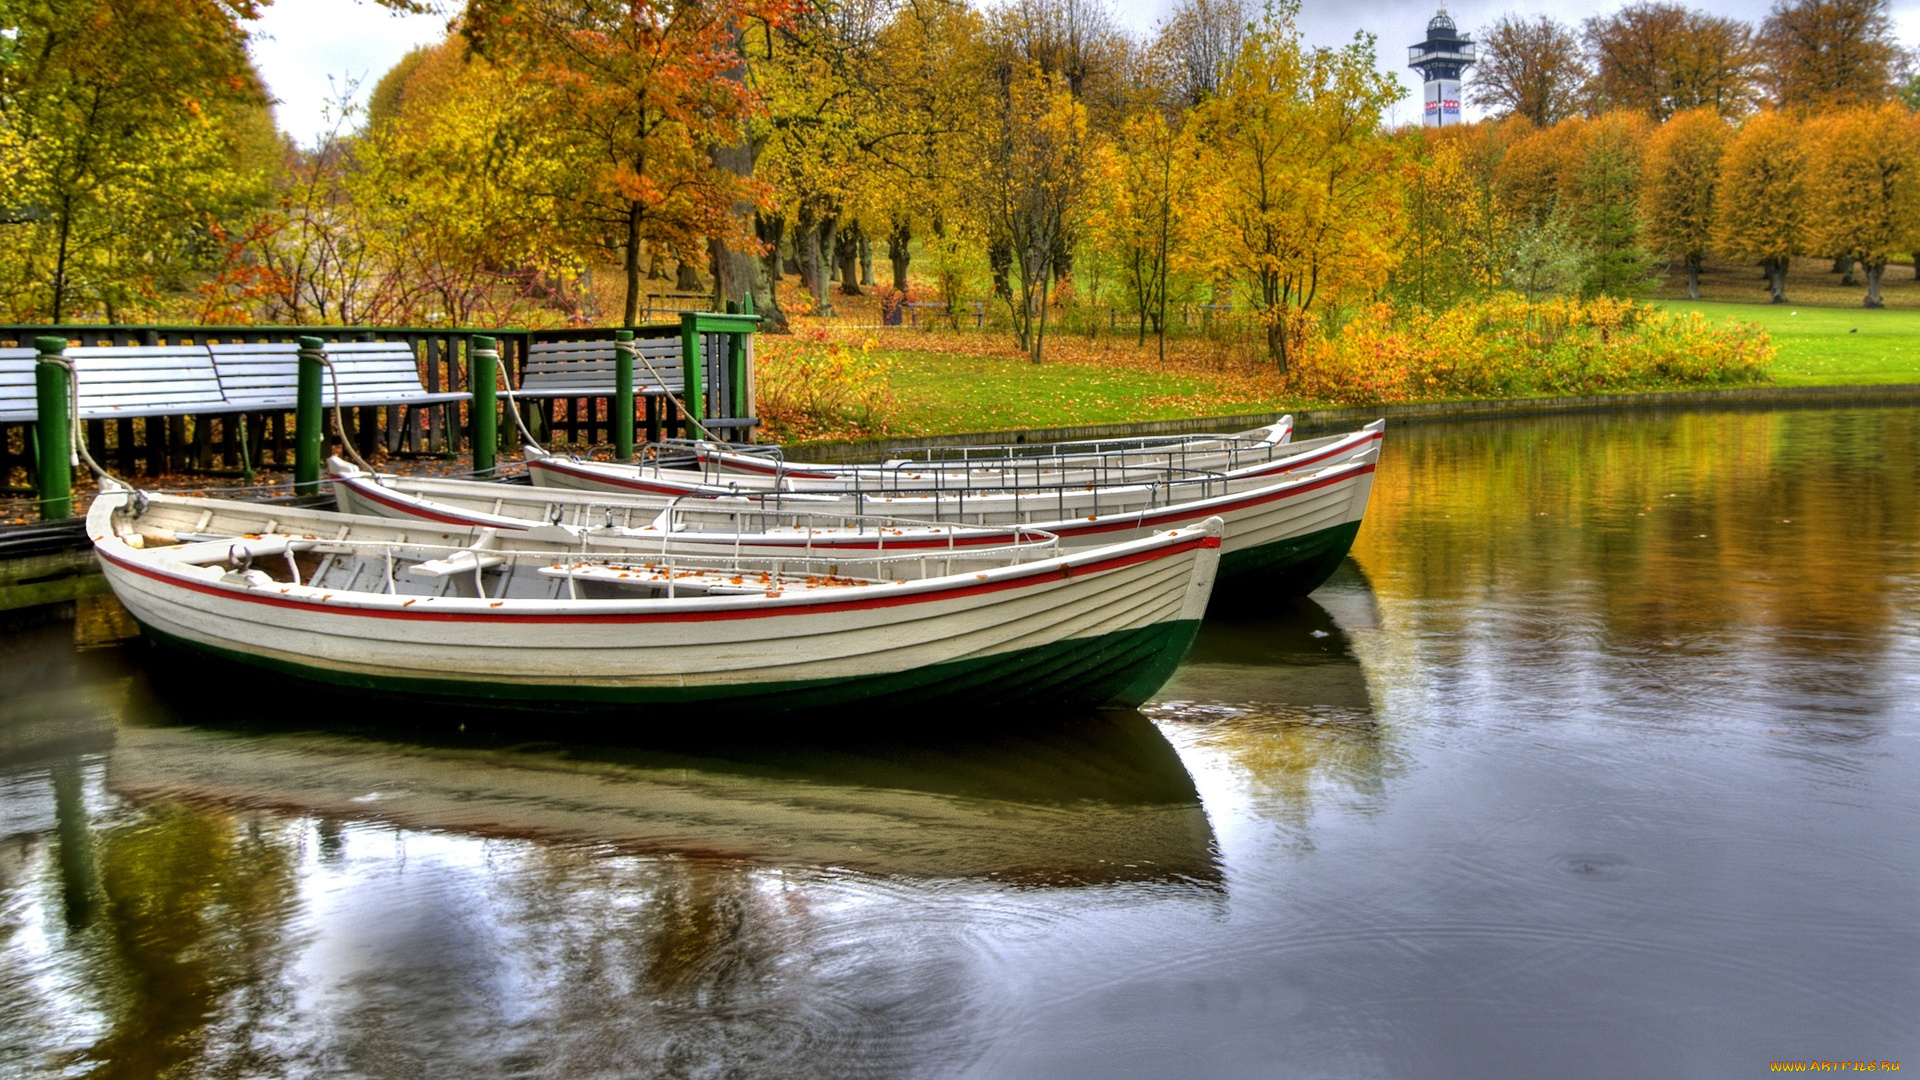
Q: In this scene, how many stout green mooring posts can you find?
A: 4